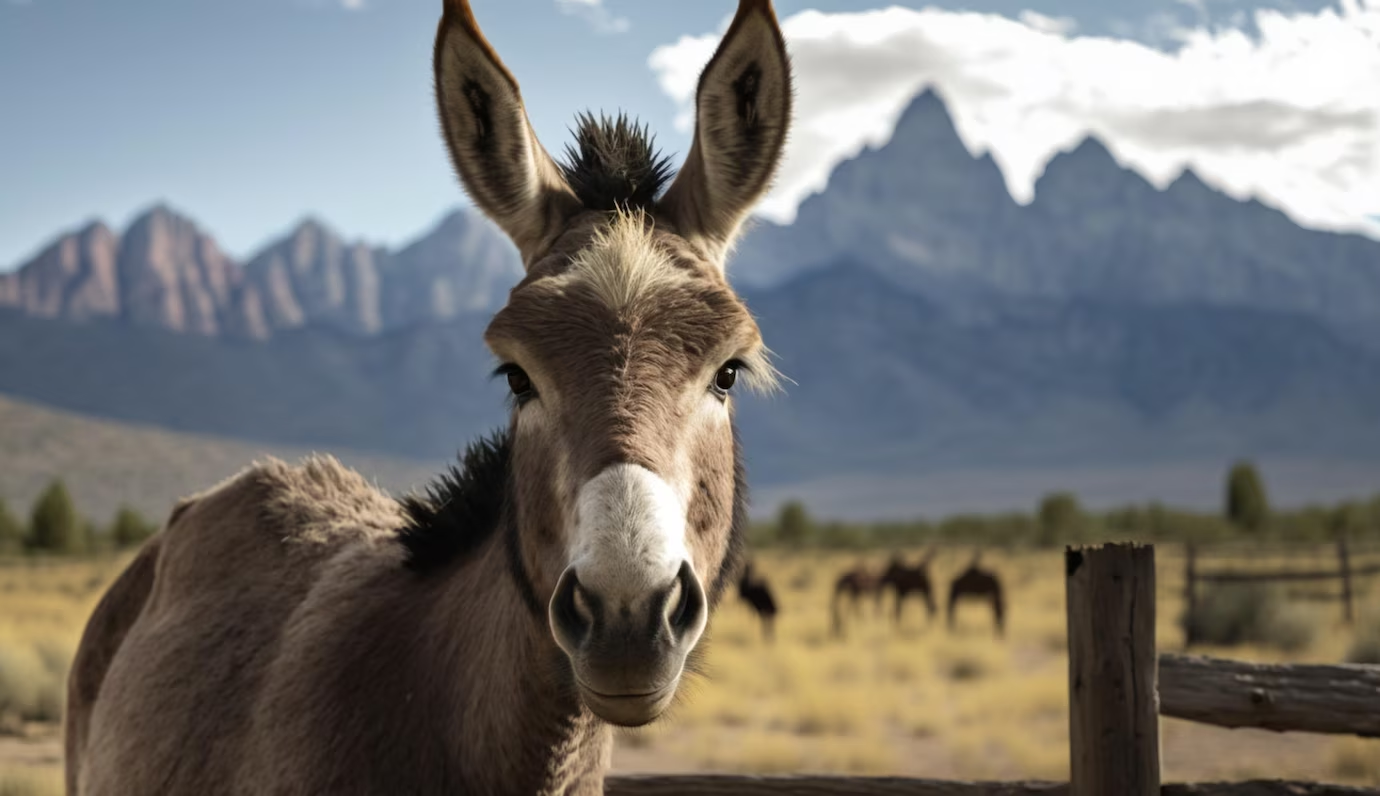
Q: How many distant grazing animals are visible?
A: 4